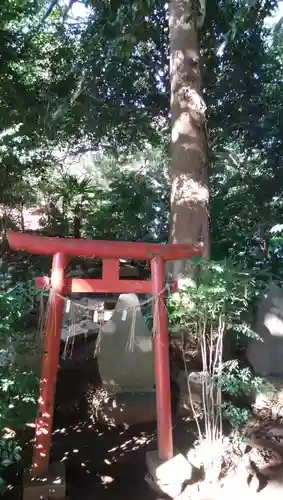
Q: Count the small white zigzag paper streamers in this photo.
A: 3